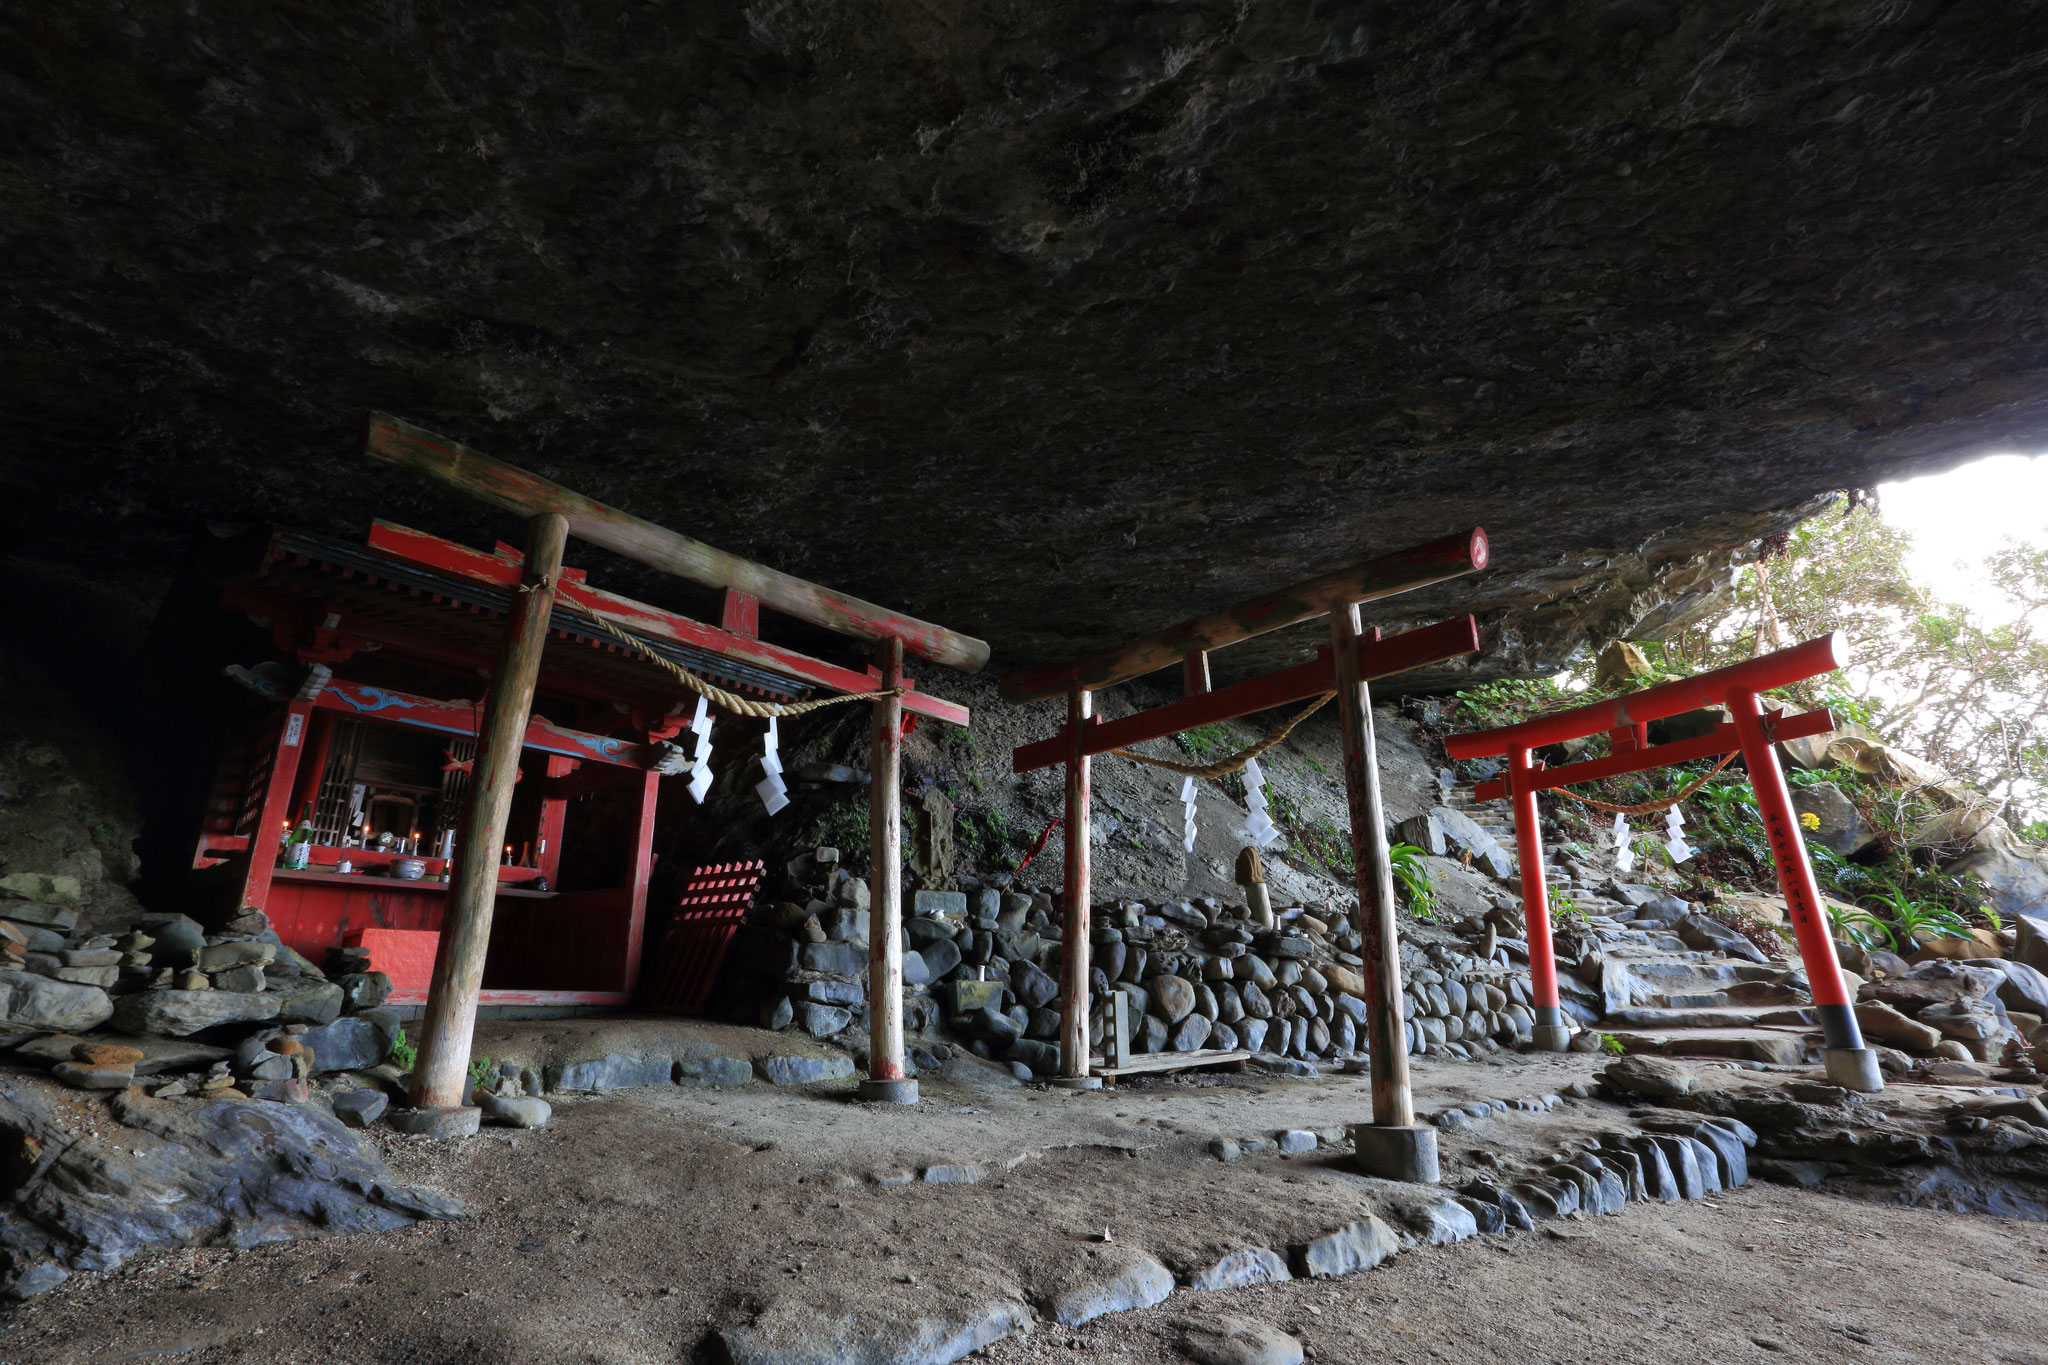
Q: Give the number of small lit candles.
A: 4